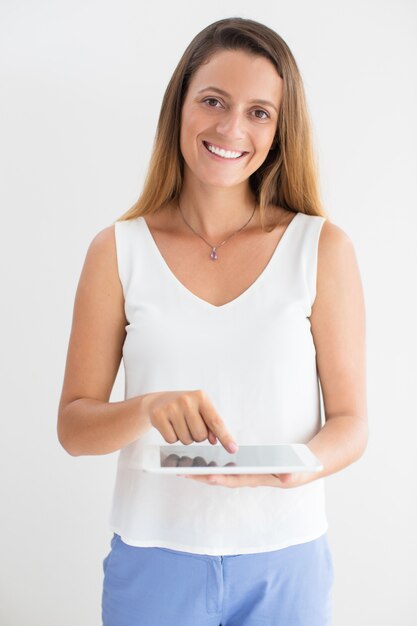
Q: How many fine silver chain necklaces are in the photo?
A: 1